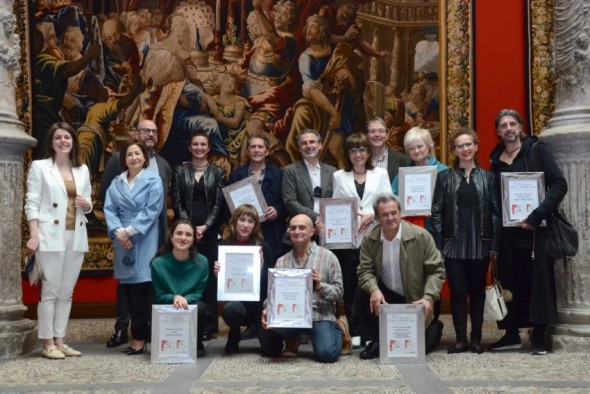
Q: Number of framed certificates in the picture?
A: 8